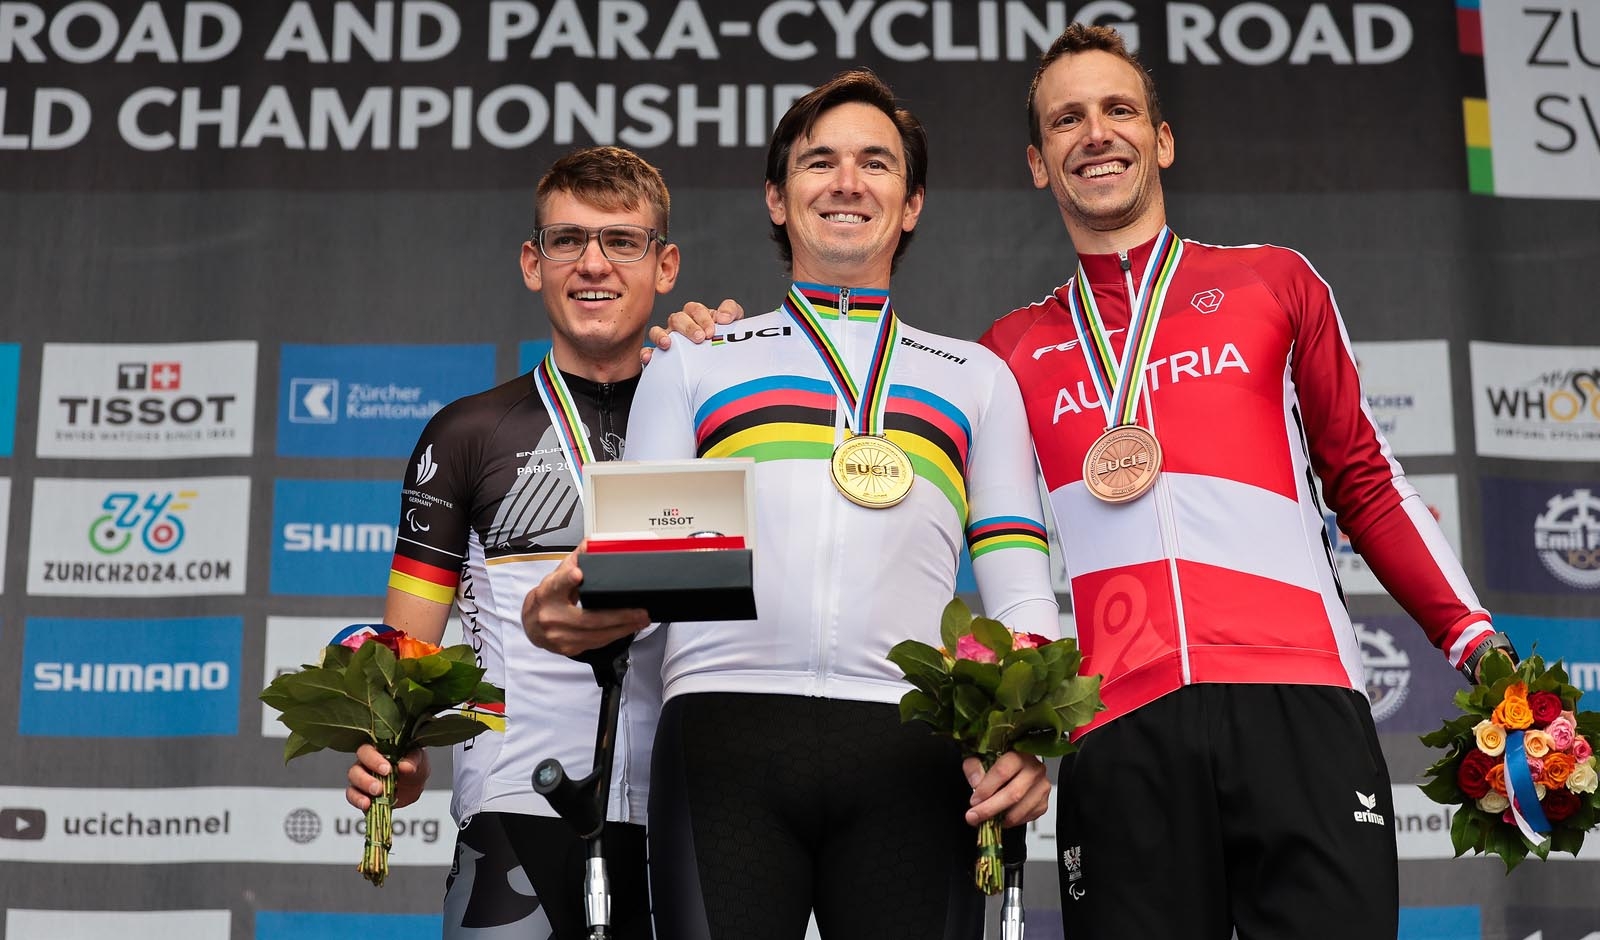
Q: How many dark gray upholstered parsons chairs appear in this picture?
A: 0